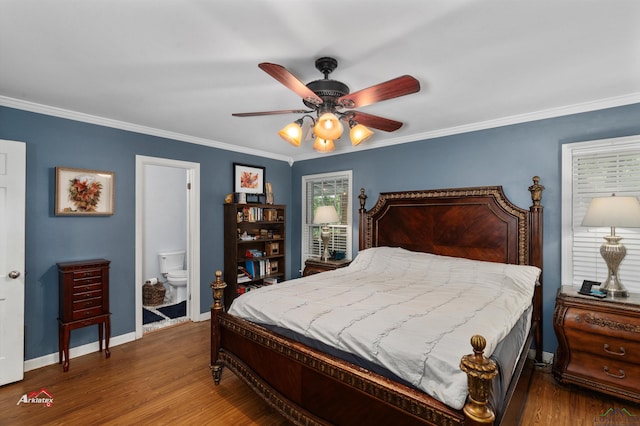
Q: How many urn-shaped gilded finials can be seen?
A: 4